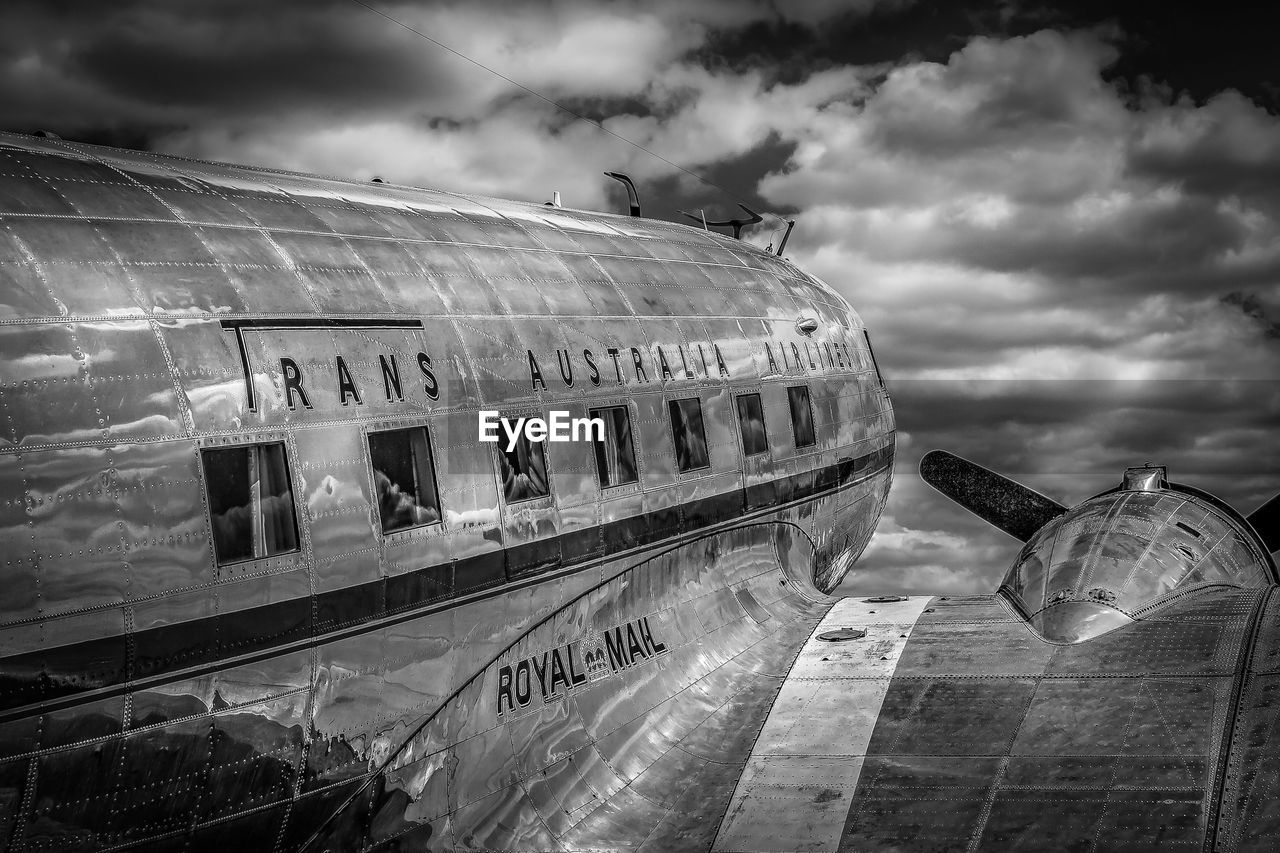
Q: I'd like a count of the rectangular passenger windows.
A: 7